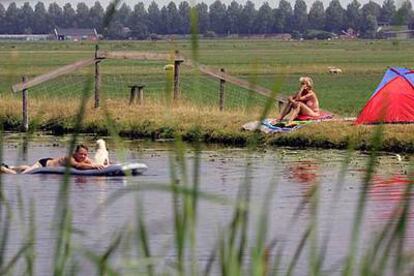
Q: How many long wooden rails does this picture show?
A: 3